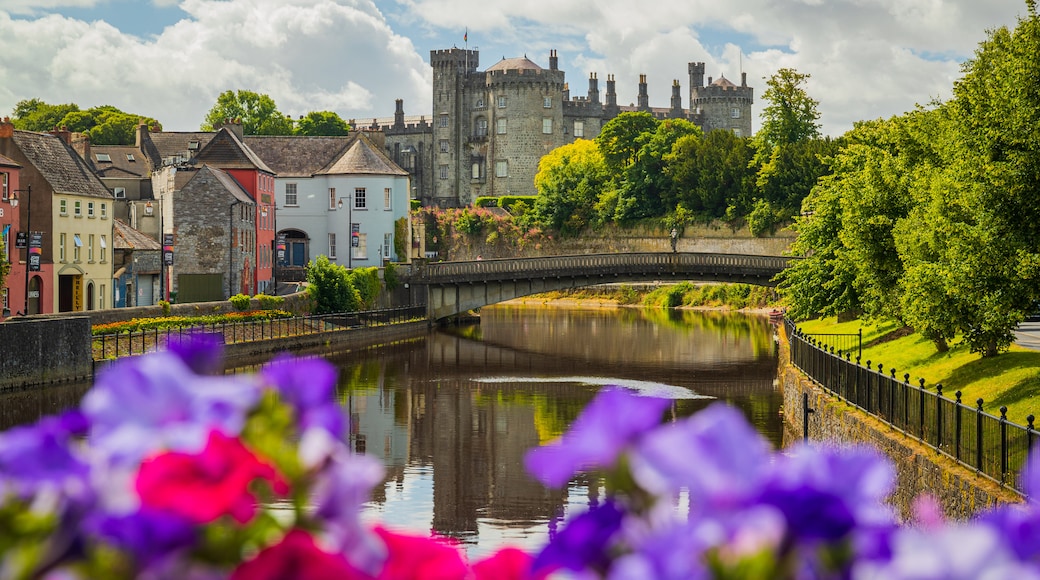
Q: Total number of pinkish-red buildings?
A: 2